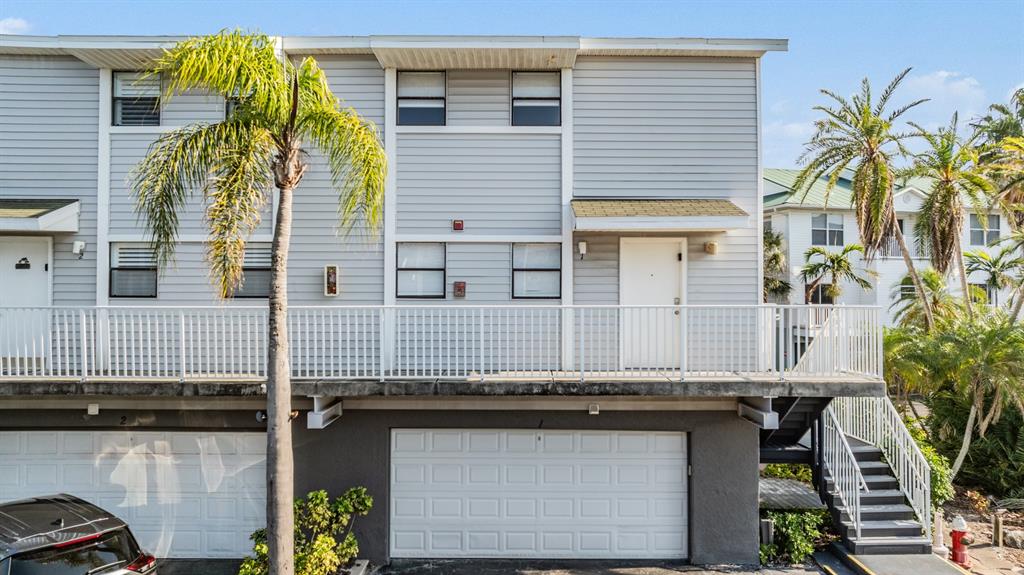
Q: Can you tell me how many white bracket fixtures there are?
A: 2